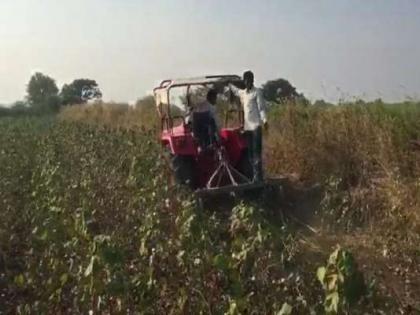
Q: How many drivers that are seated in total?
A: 1